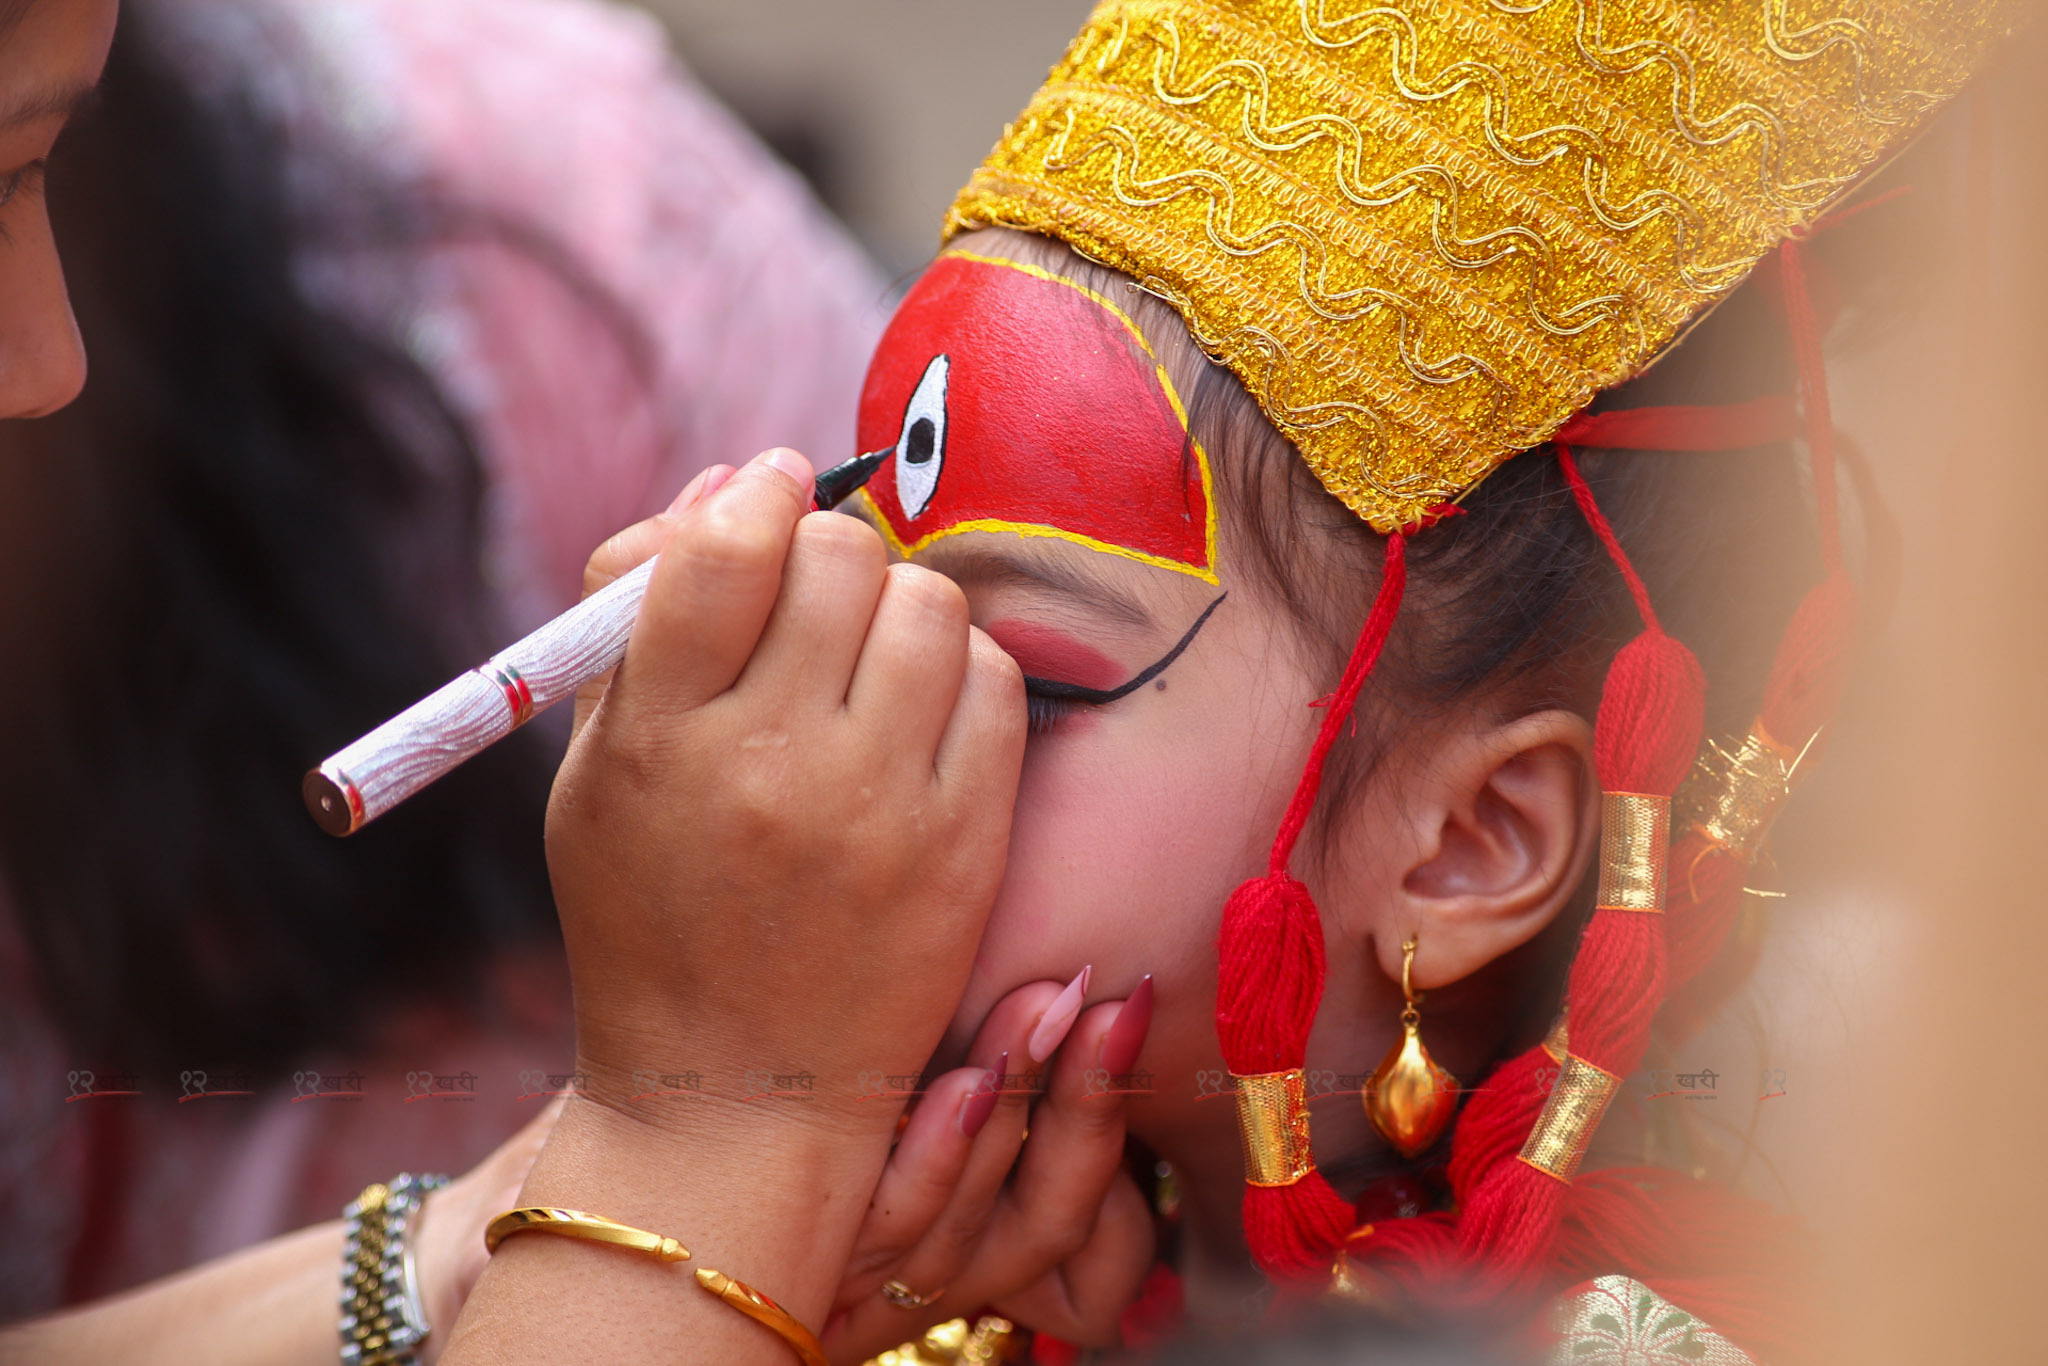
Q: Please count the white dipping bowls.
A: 0